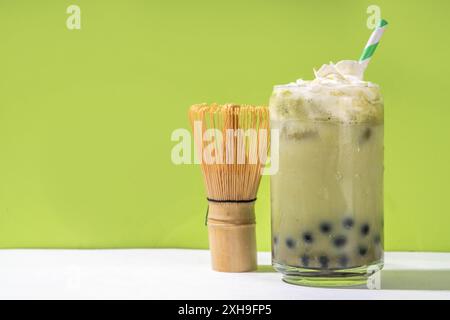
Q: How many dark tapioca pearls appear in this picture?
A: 12